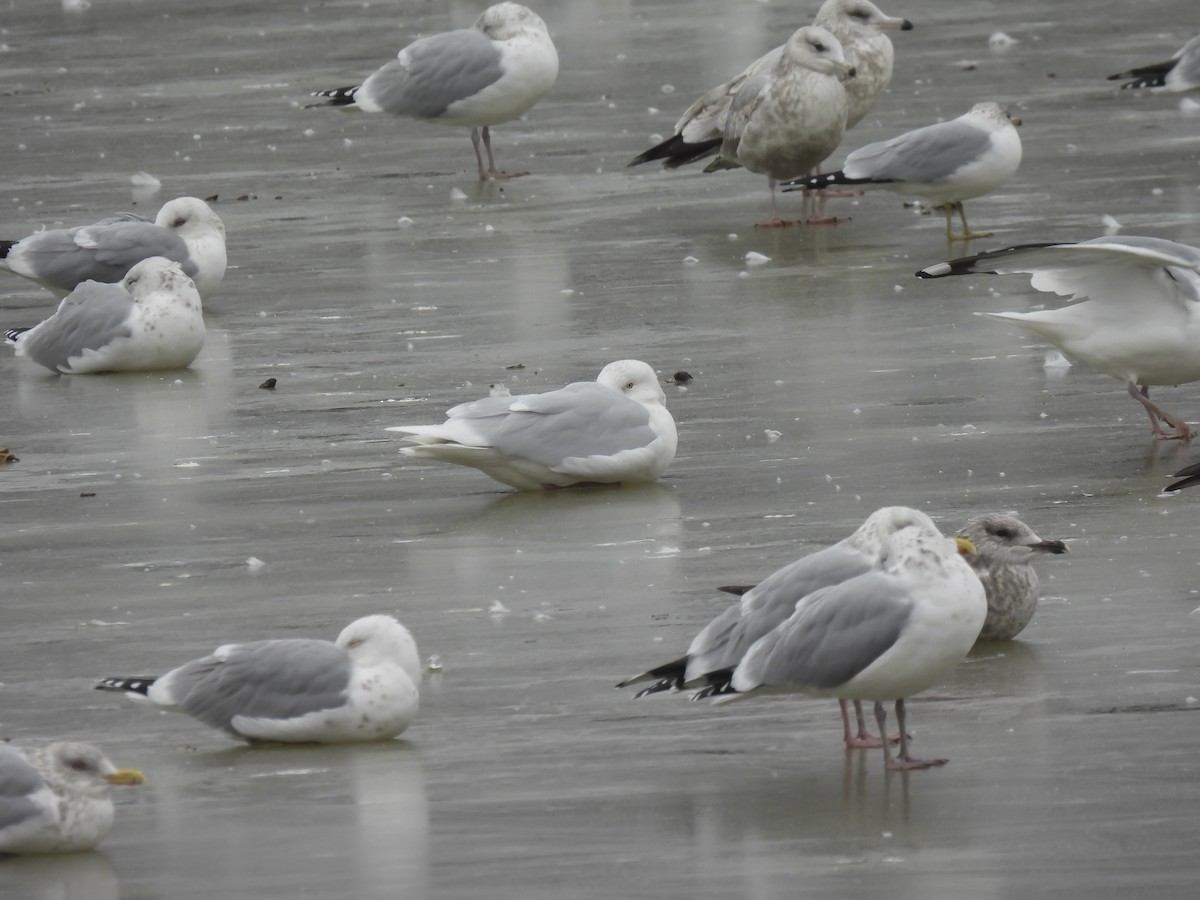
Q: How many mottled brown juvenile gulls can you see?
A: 3